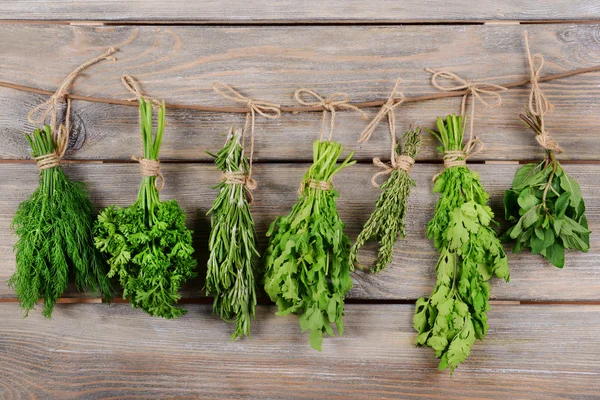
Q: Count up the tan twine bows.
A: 7